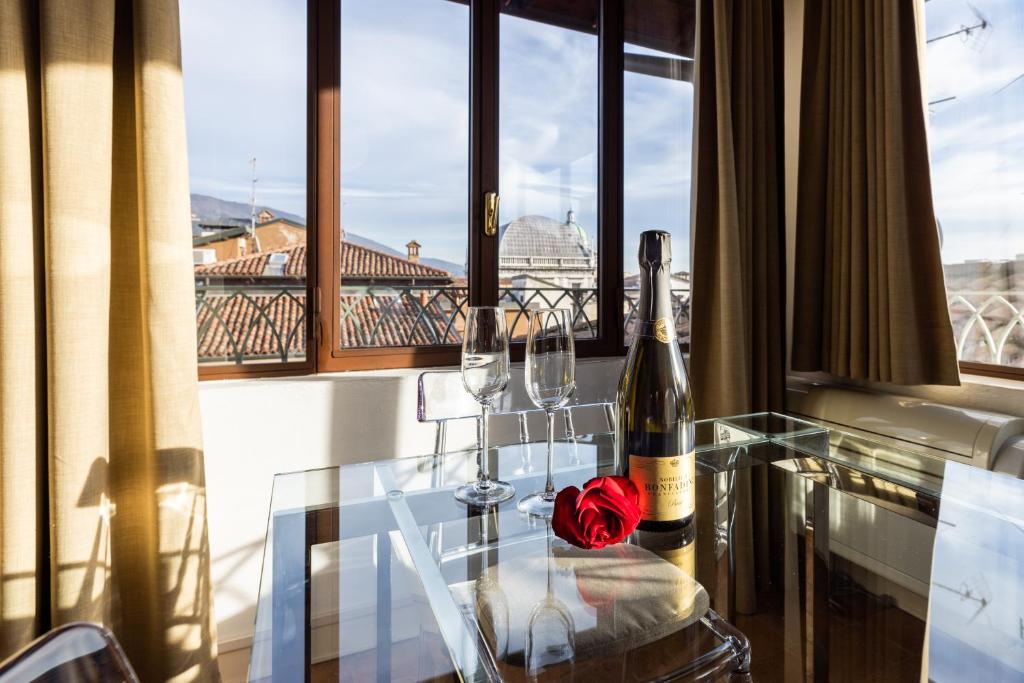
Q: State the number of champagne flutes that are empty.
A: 2